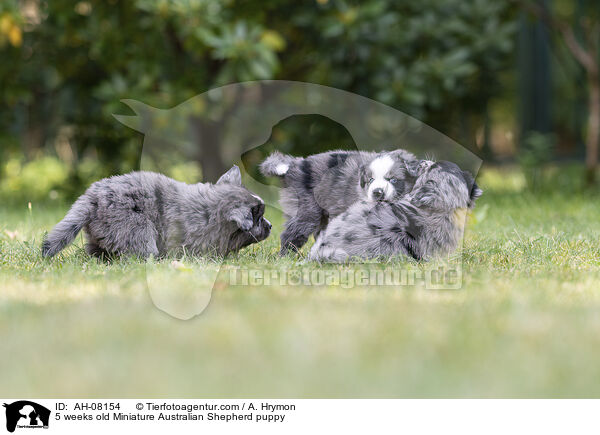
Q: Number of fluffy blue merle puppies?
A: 3